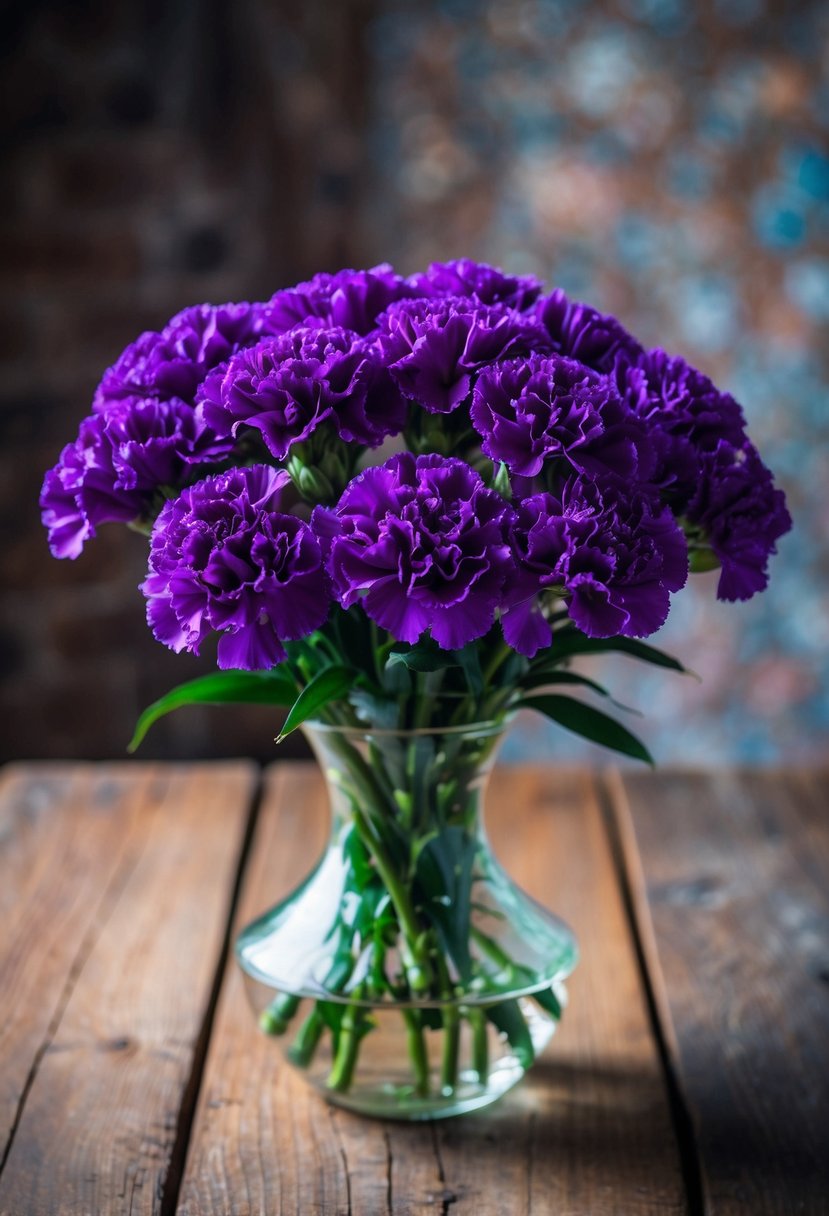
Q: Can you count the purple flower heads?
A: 13